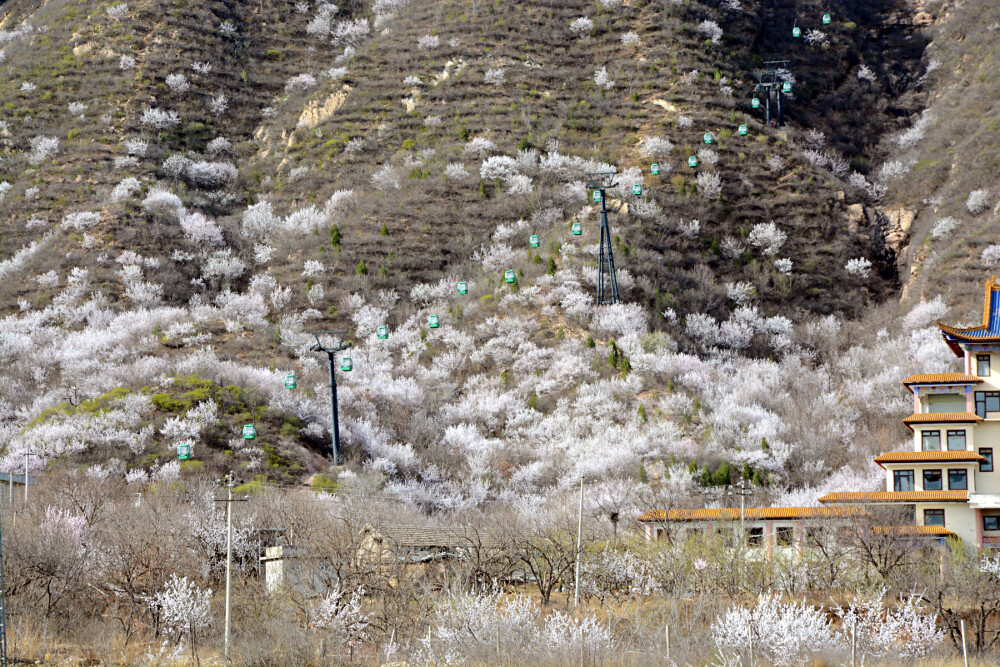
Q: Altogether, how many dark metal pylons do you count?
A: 3